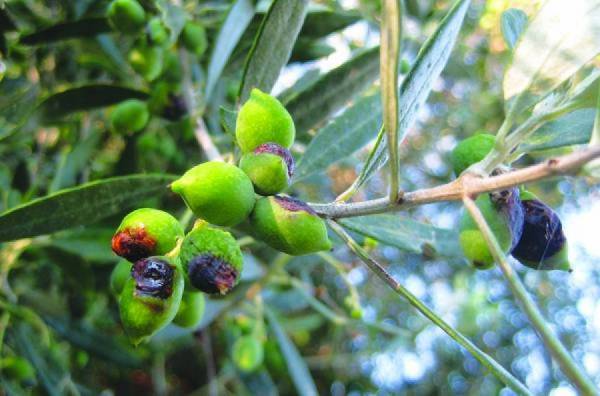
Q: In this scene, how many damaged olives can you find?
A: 7